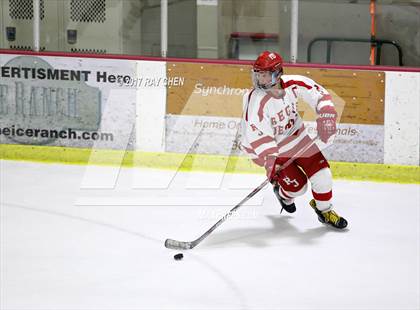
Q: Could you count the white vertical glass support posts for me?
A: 3